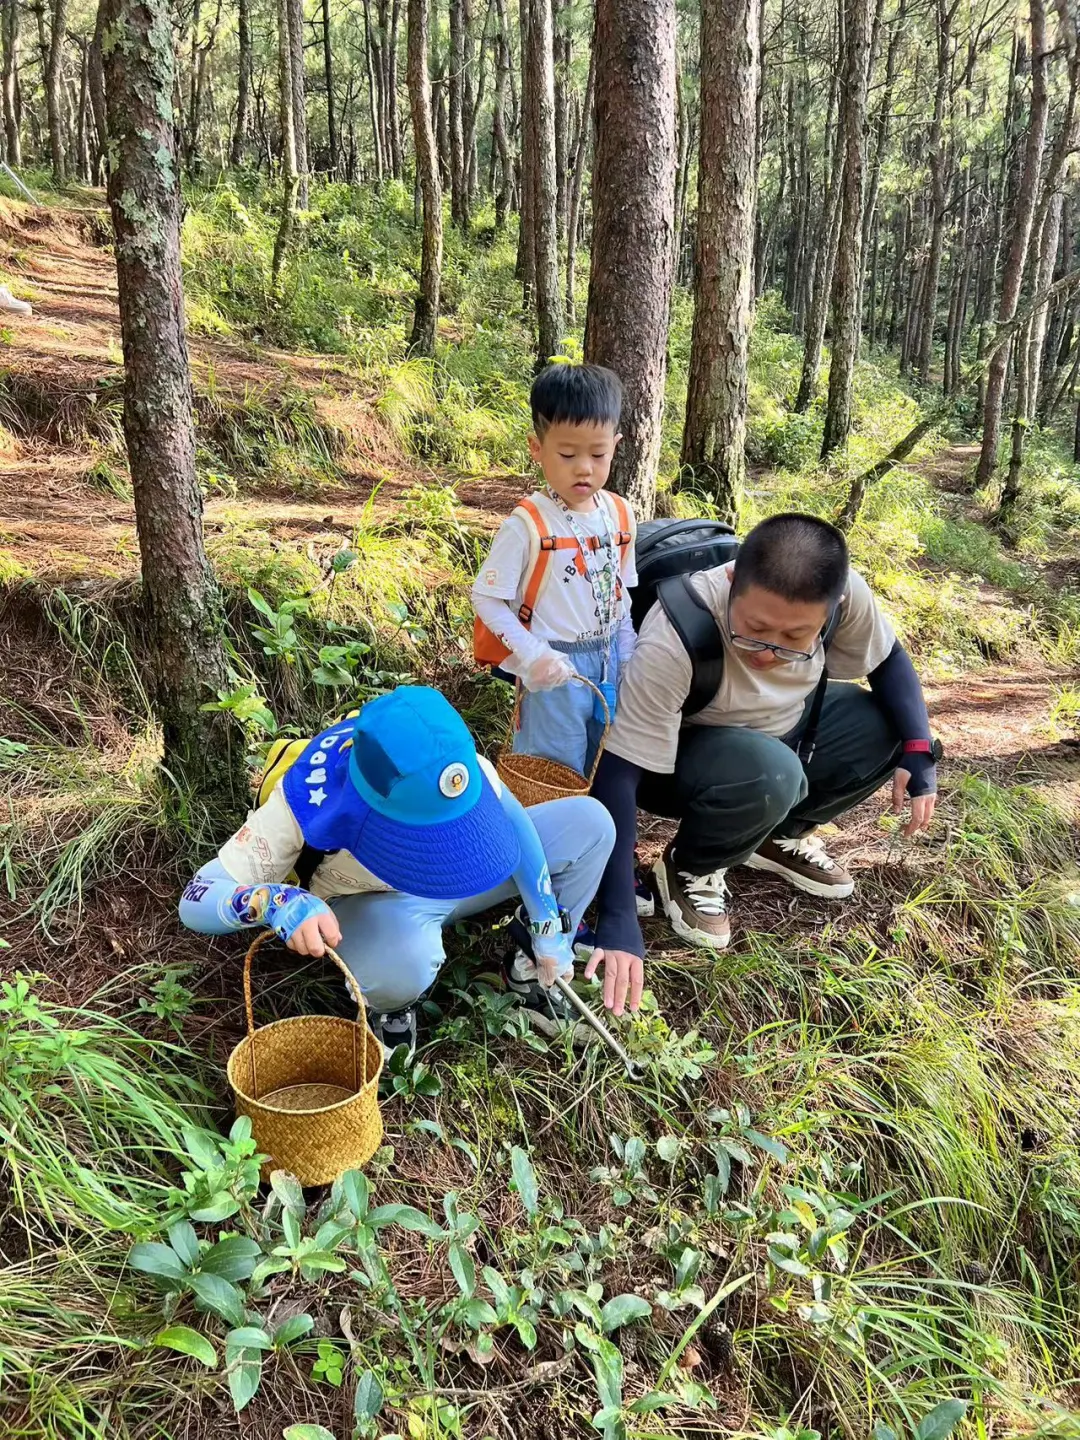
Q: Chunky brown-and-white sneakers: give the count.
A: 2